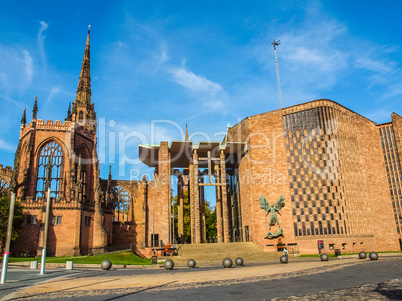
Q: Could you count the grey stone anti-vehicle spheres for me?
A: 9